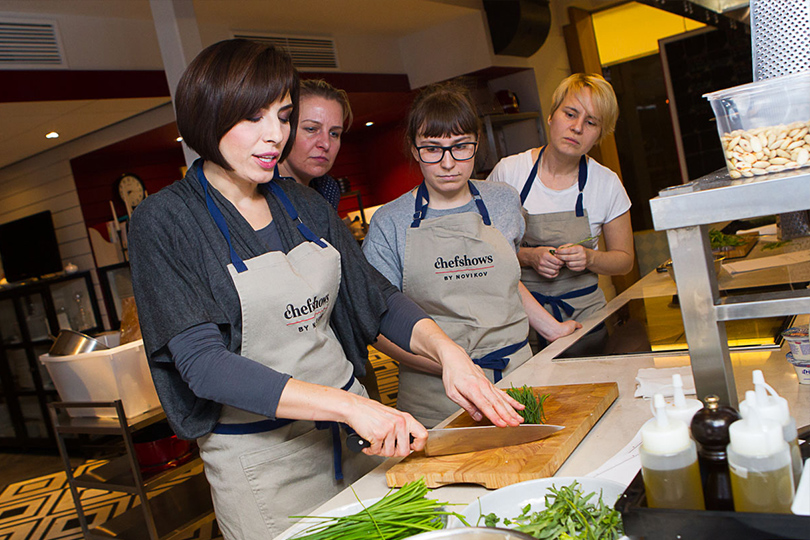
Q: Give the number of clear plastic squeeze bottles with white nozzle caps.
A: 4